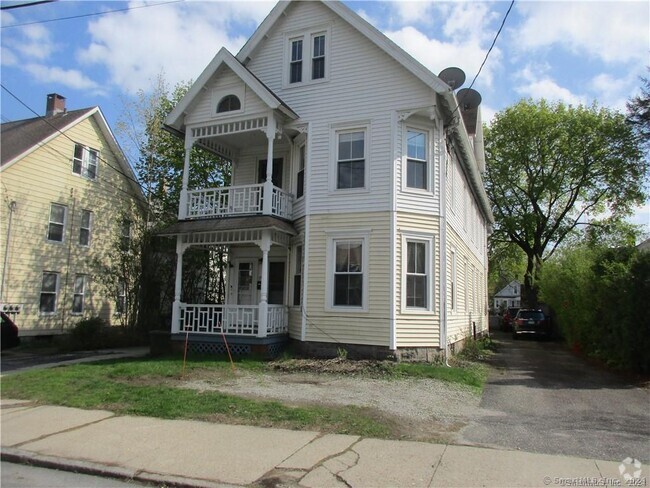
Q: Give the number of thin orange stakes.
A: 2